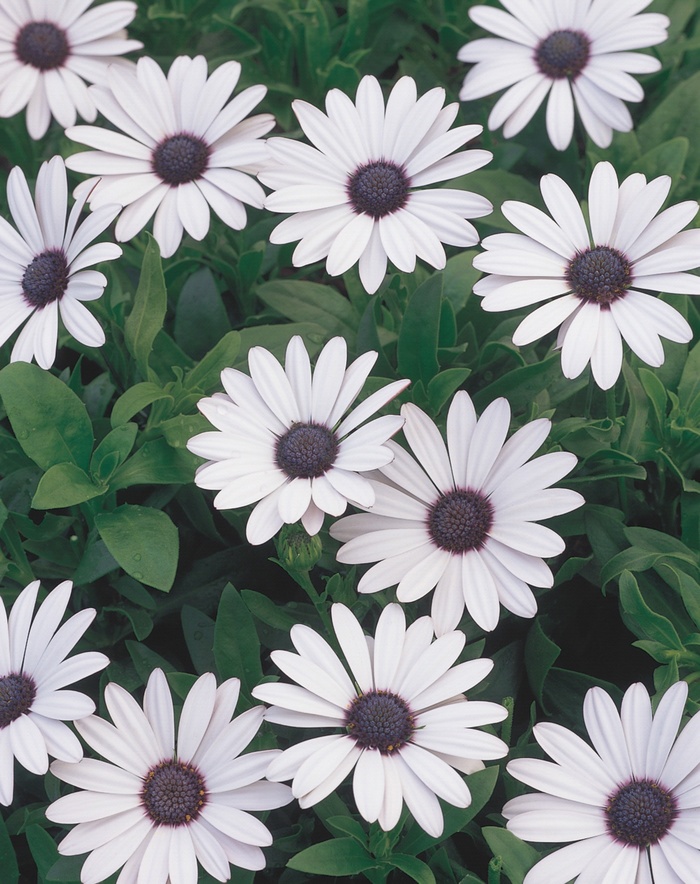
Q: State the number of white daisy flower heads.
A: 12